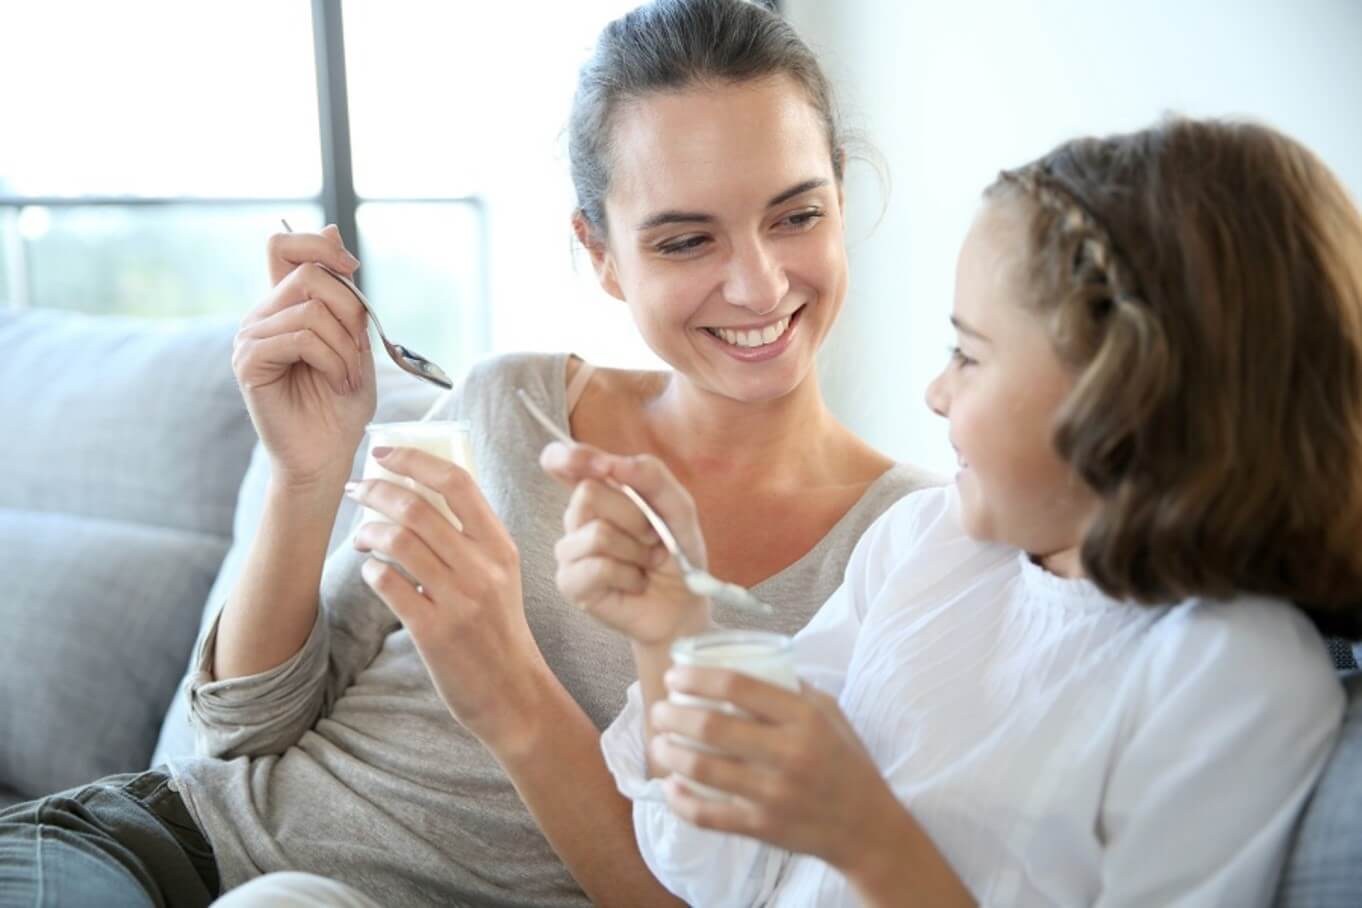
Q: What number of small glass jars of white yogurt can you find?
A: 2